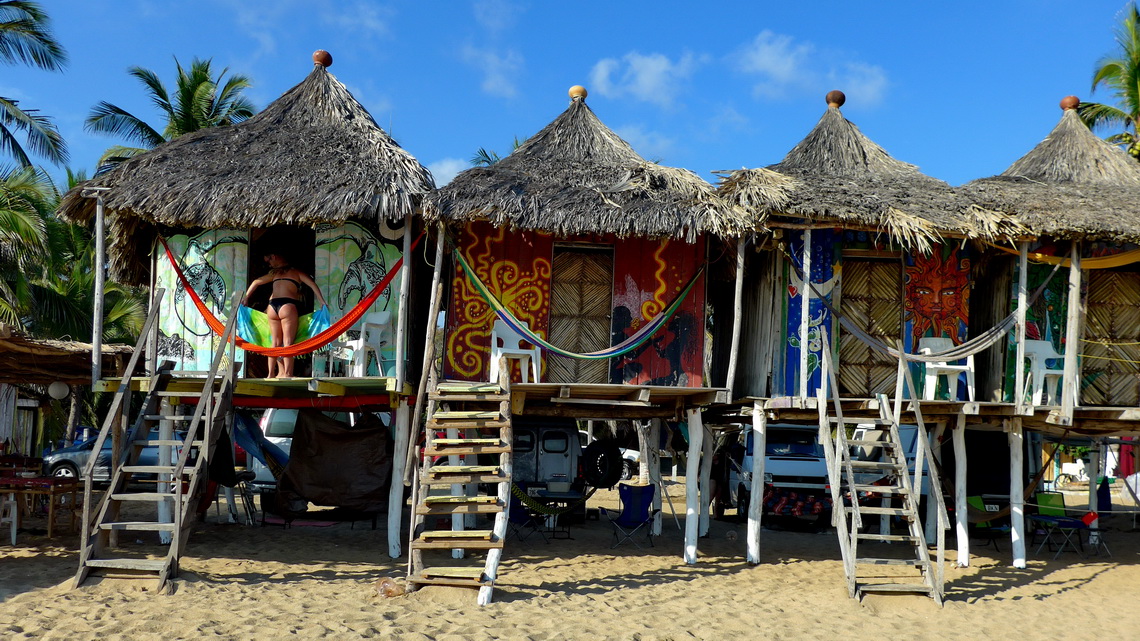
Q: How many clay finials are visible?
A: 4